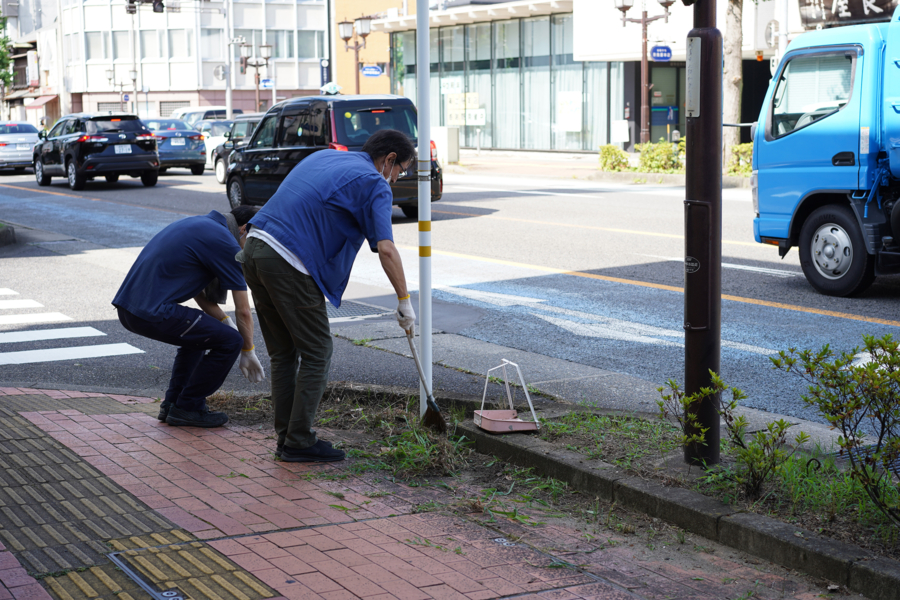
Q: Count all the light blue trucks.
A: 1